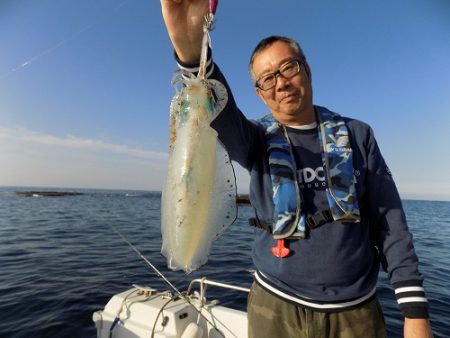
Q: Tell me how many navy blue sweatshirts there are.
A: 1